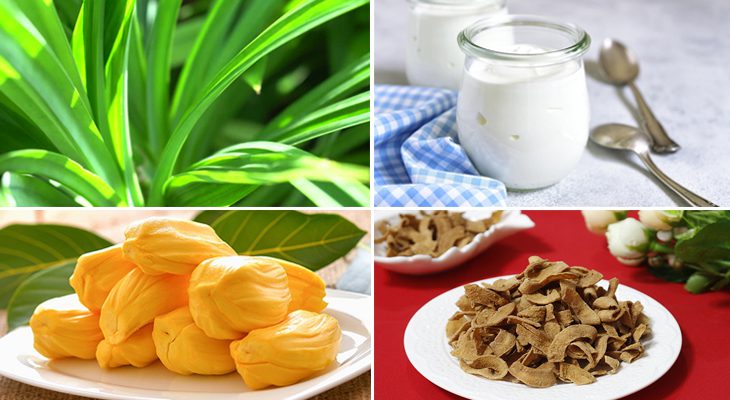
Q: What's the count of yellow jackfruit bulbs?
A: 9